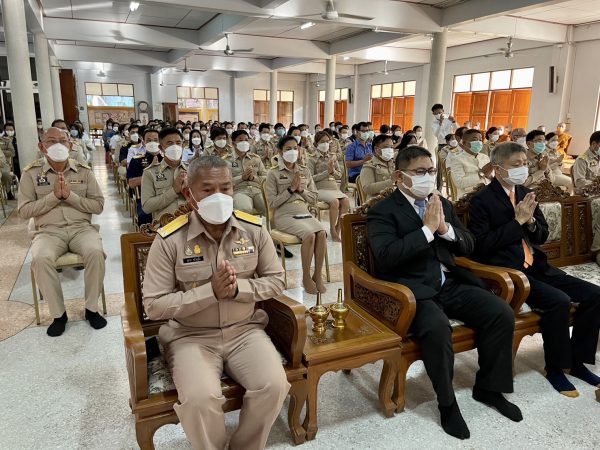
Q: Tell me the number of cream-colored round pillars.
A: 6